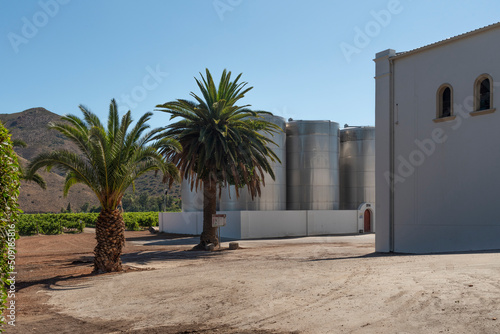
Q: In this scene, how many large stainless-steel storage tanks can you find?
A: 4